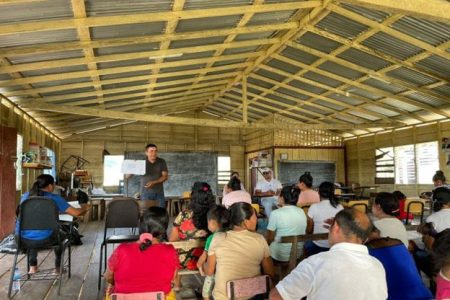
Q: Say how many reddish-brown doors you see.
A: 1